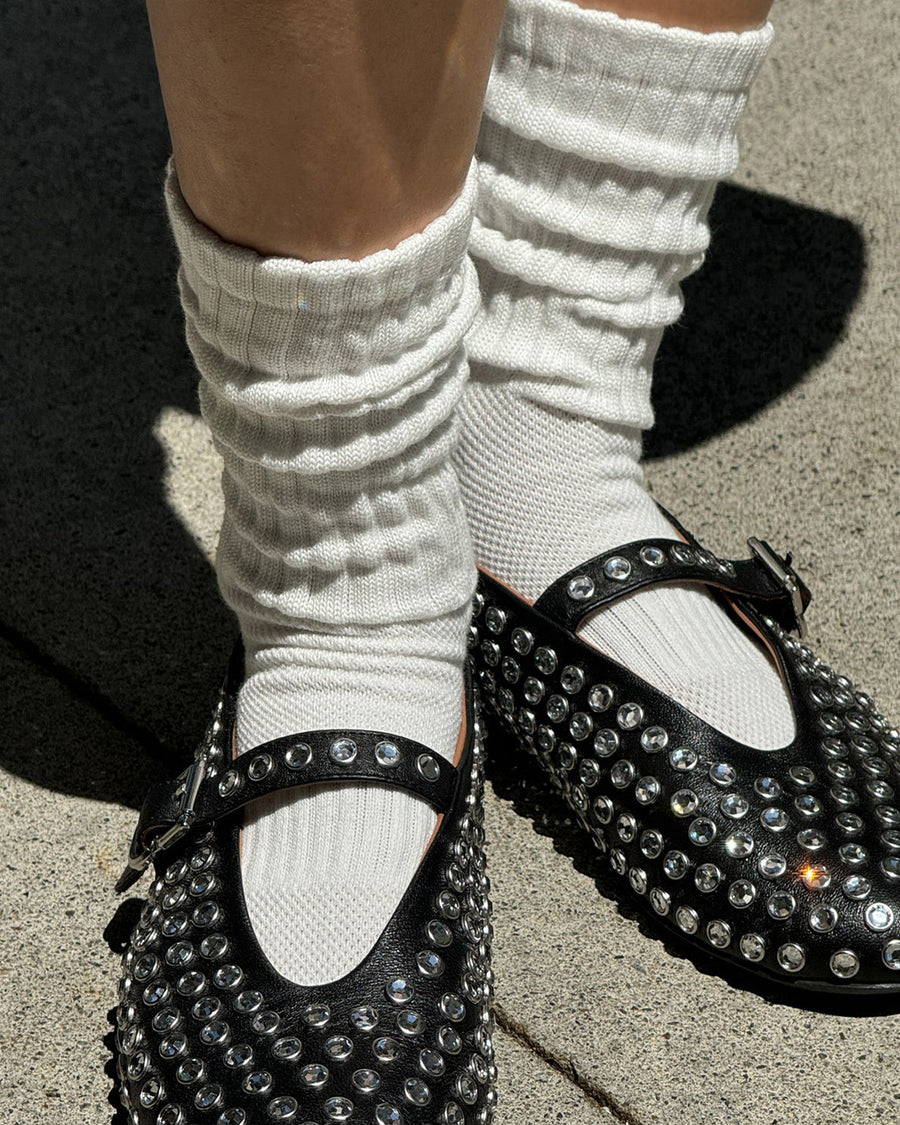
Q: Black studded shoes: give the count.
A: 2